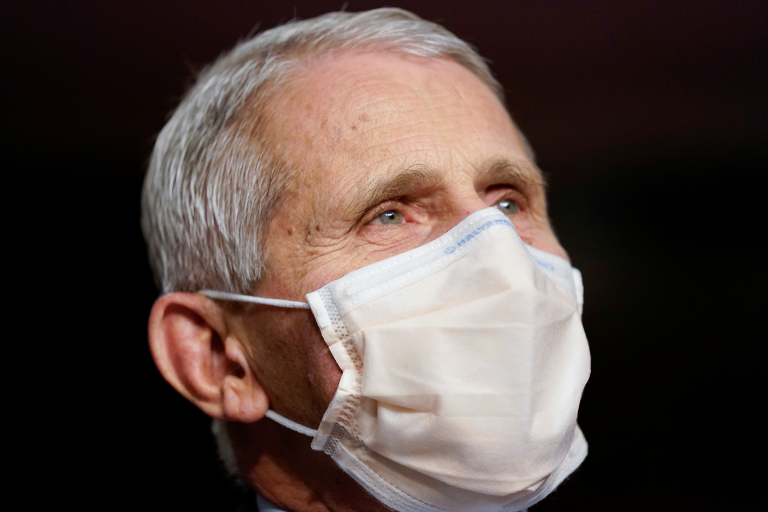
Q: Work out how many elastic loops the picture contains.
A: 1